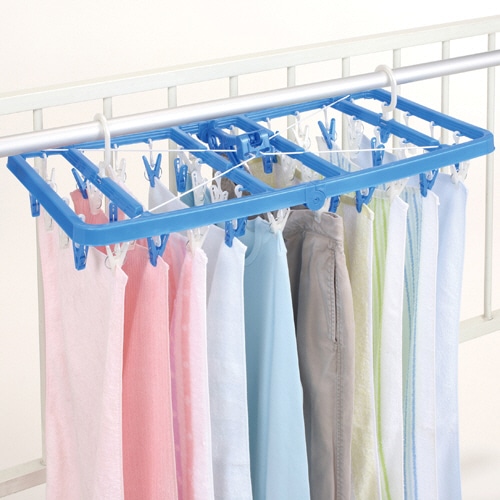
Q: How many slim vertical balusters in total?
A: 9